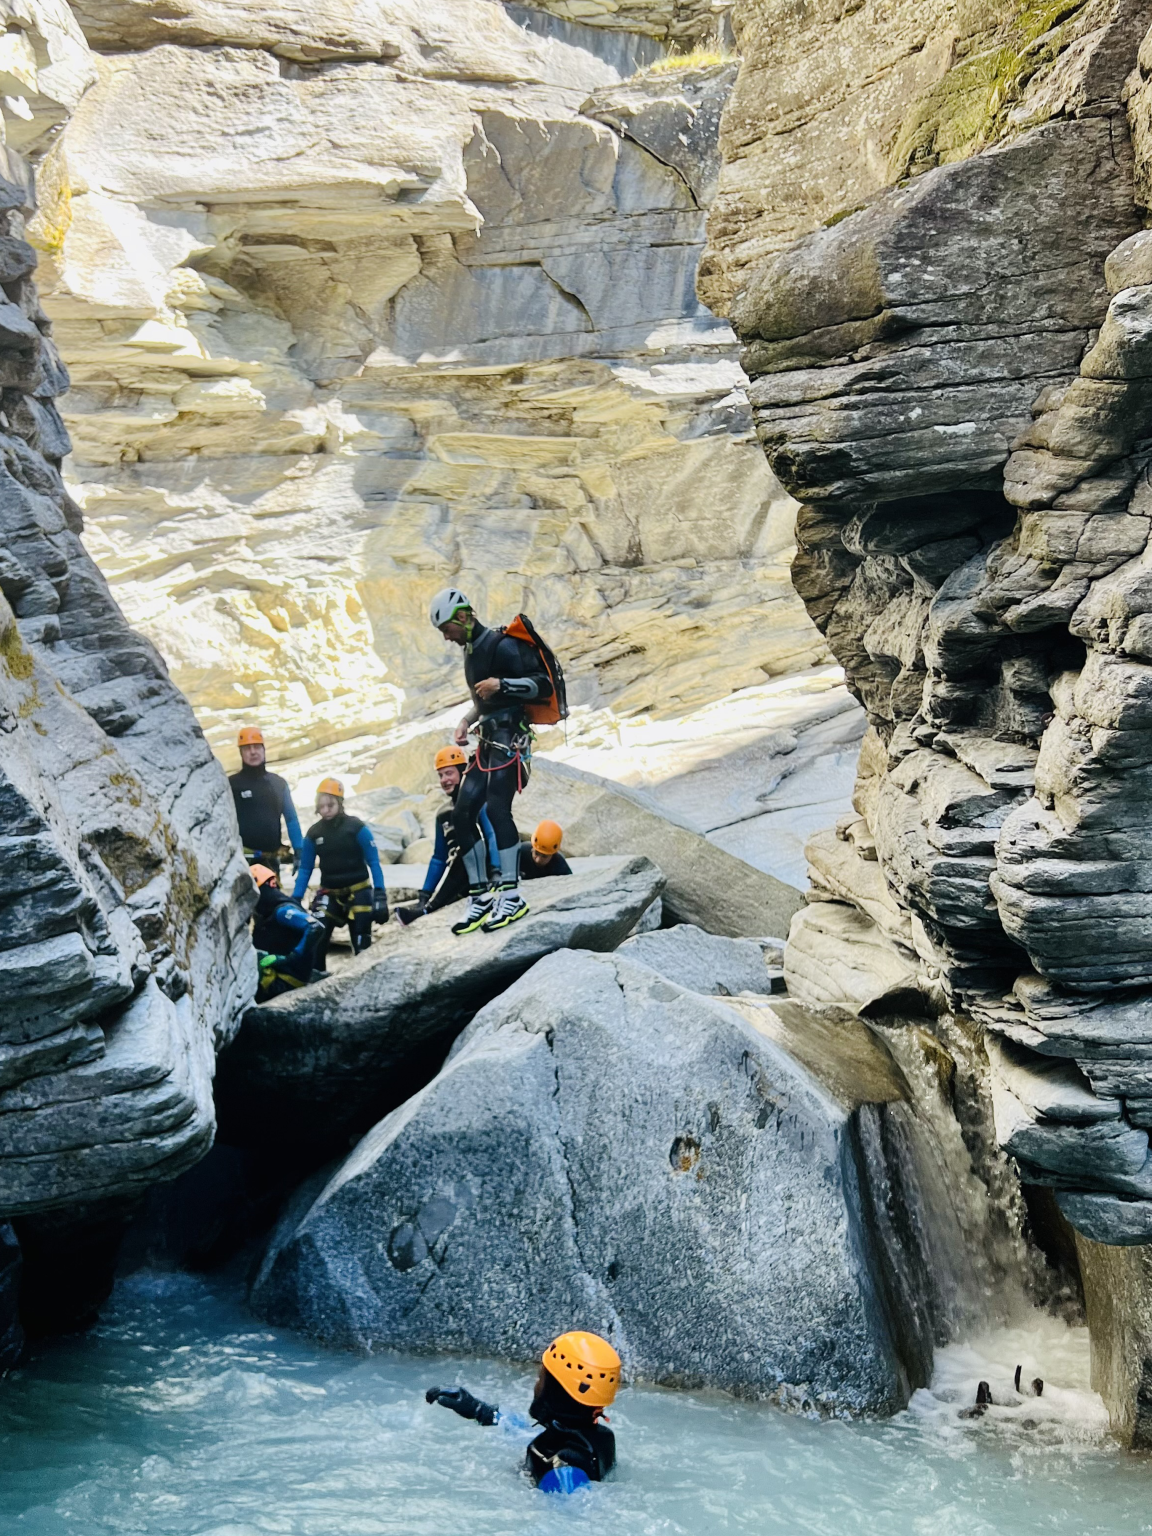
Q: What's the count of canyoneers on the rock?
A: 6